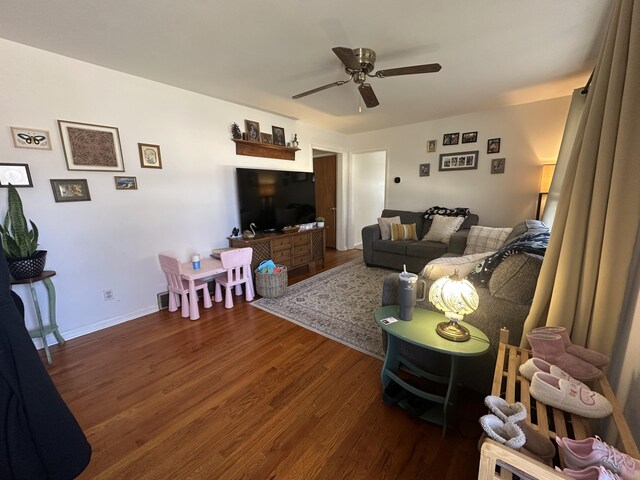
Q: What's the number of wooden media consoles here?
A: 1